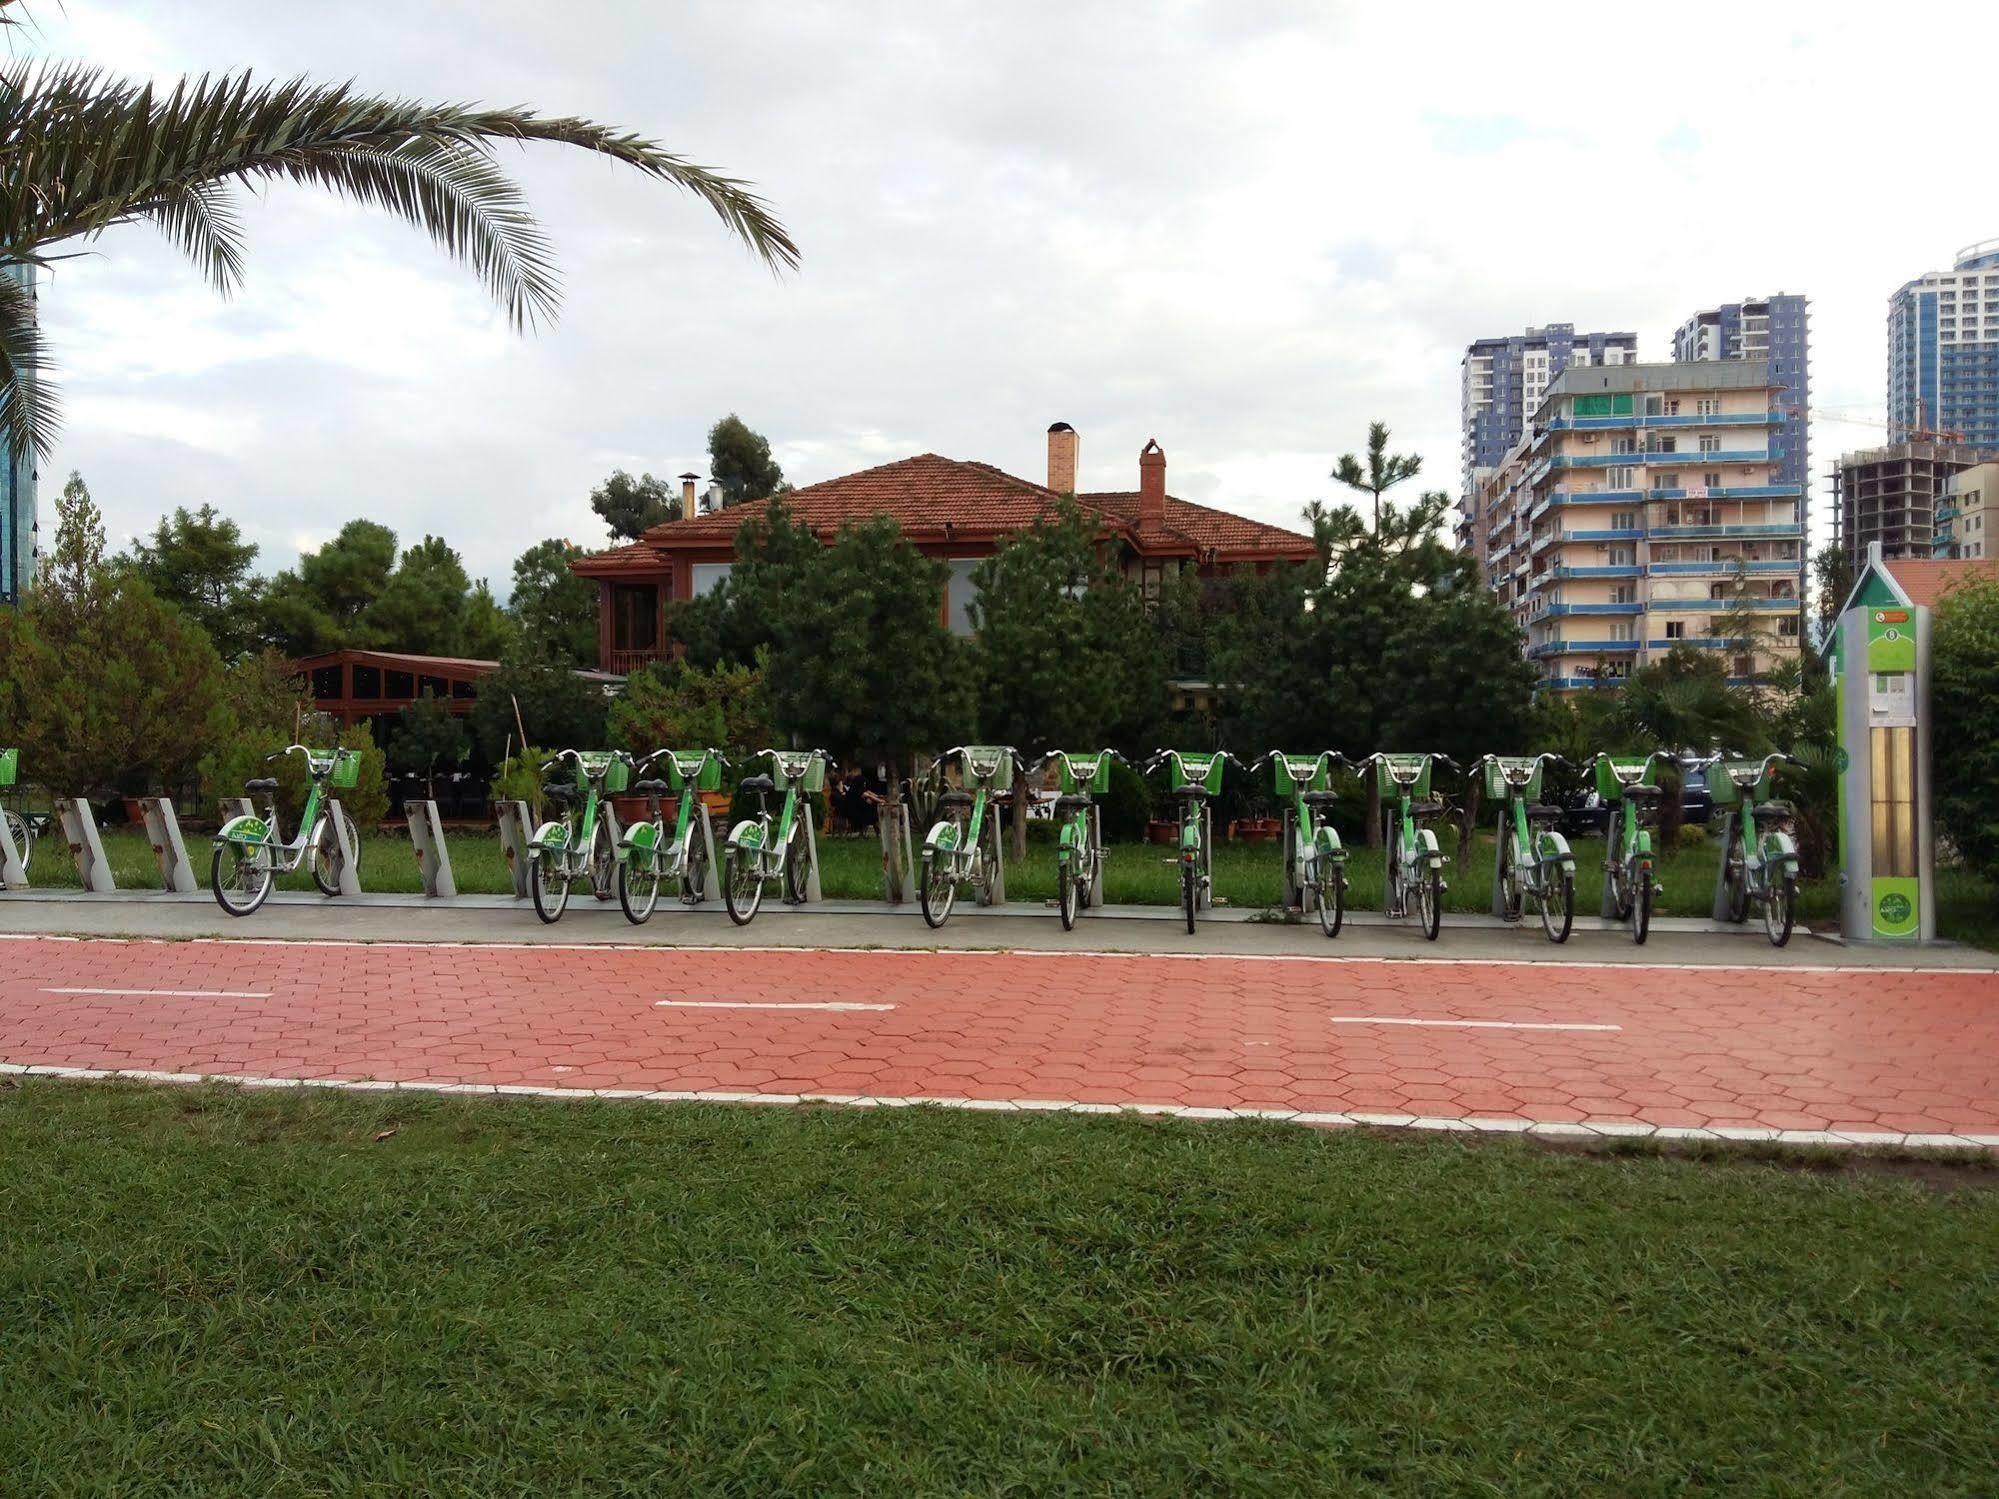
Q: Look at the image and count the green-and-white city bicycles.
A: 13